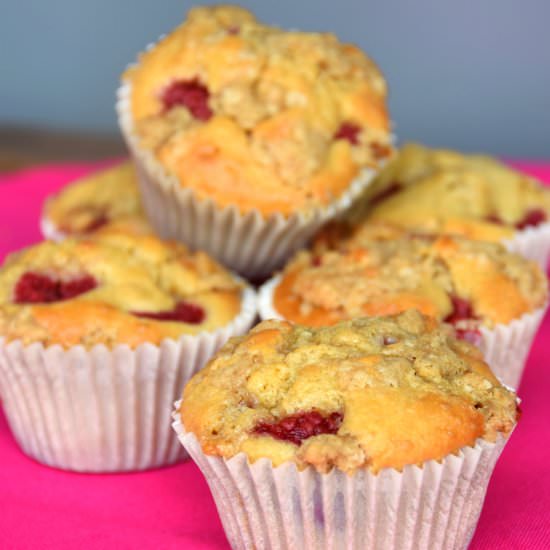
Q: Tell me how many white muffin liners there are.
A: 6